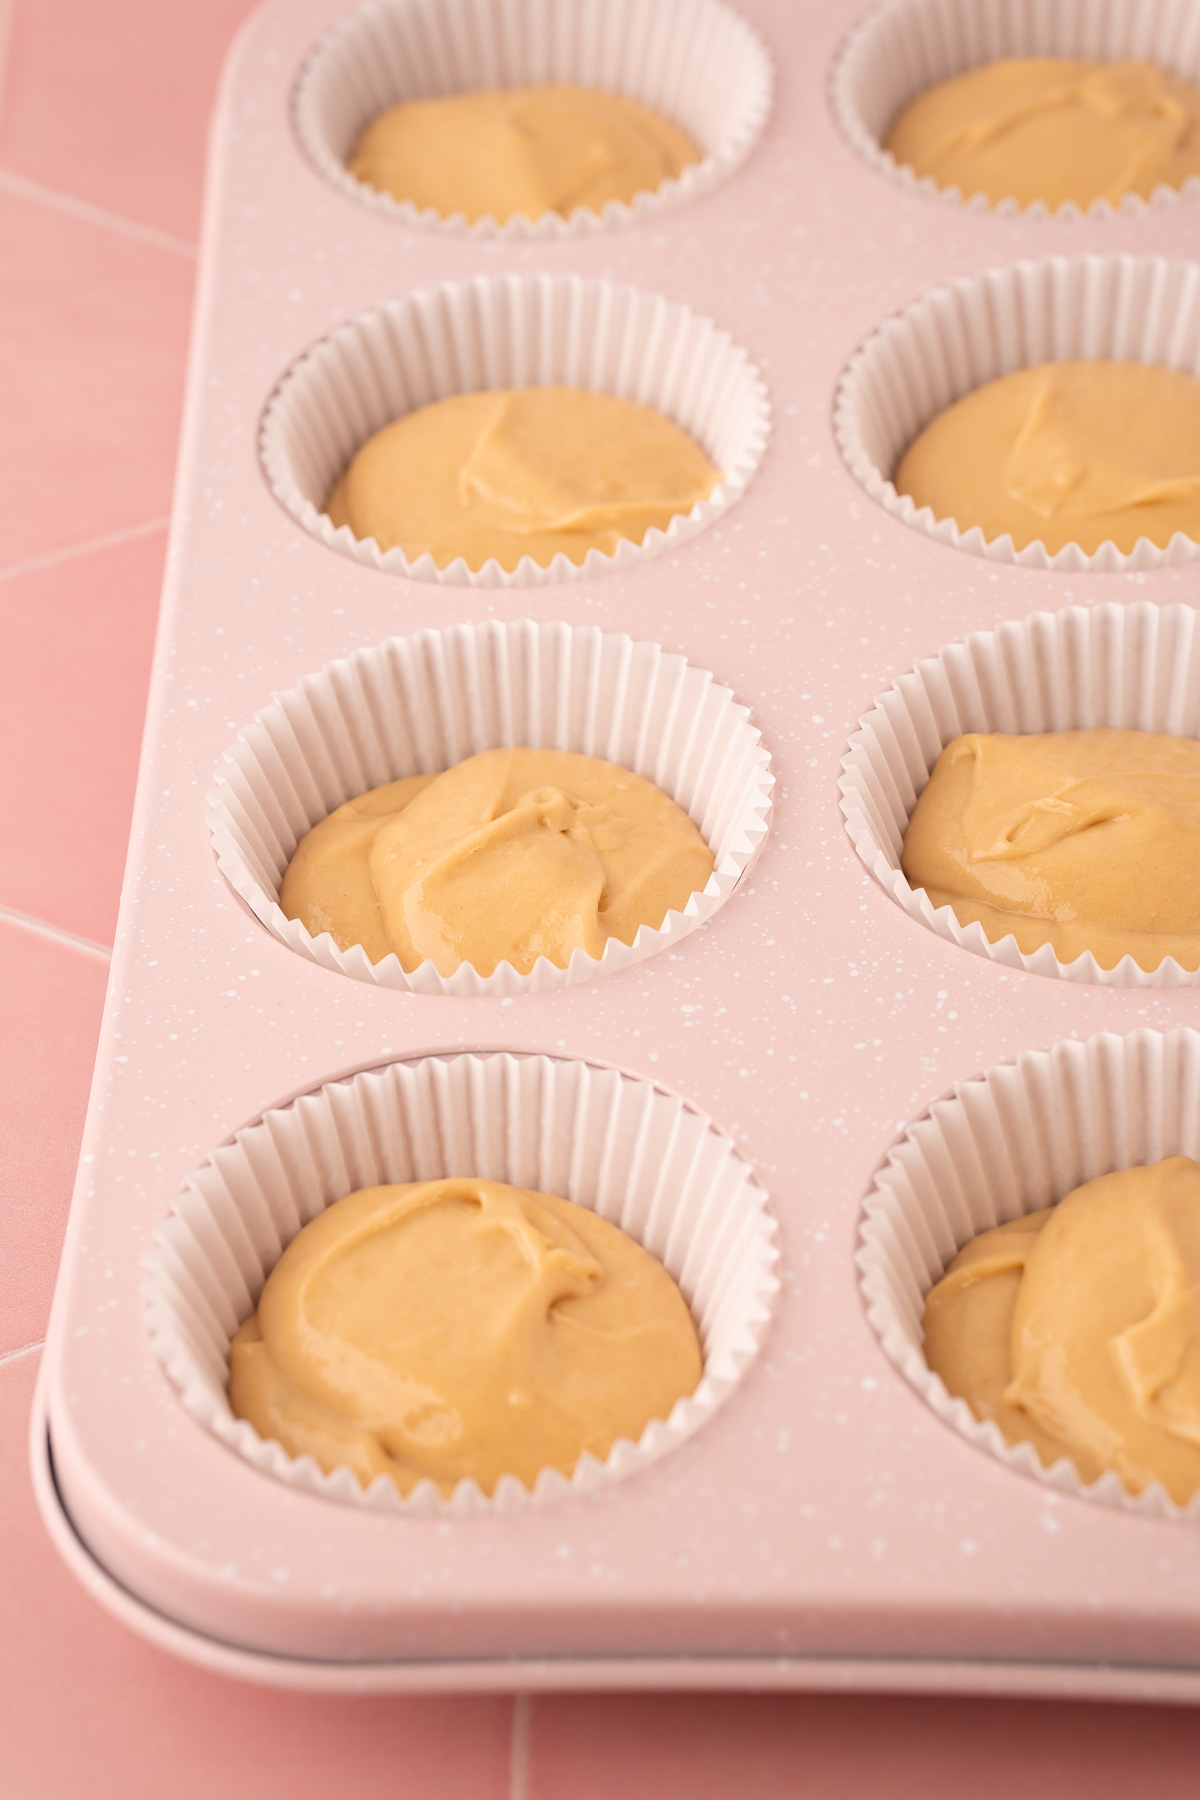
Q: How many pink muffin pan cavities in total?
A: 8